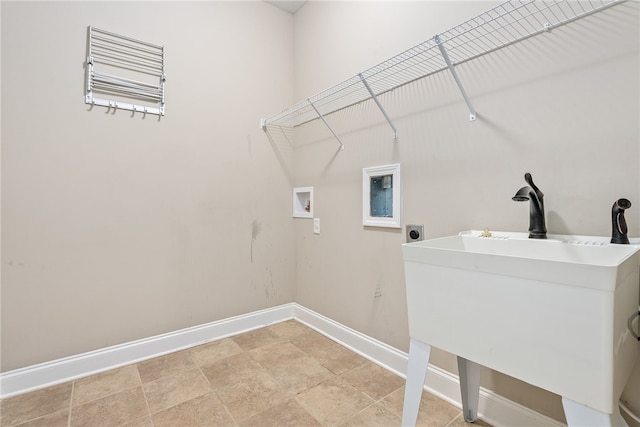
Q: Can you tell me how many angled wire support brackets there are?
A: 3